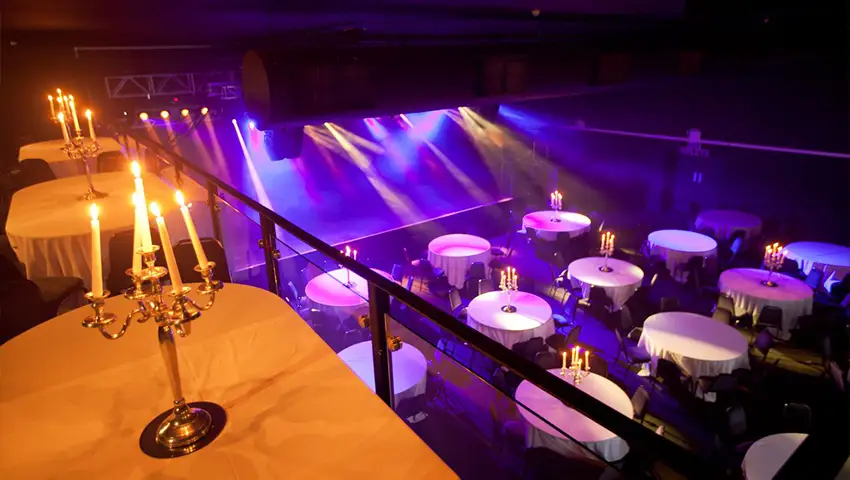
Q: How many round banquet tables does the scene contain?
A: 13